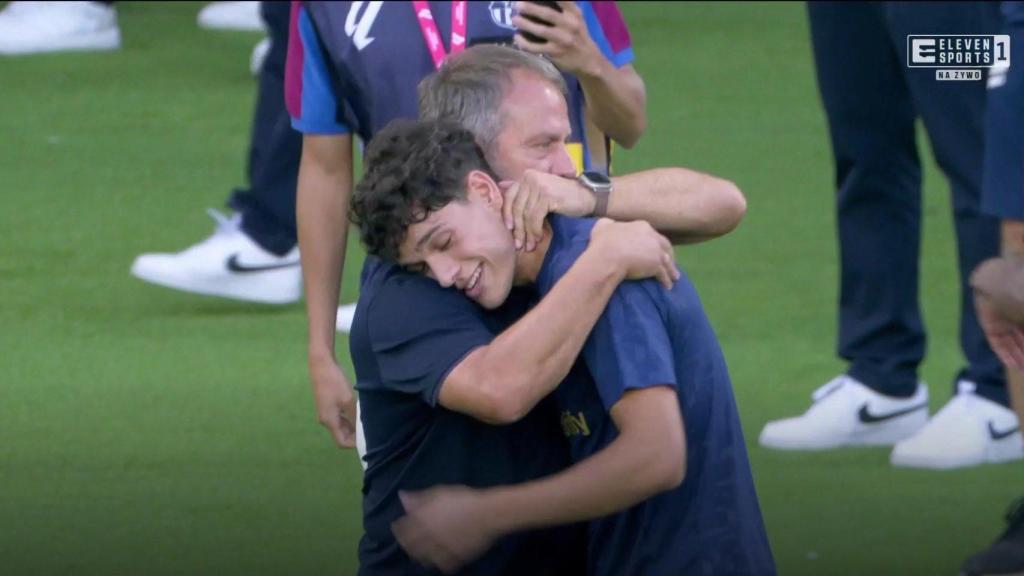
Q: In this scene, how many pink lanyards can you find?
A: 1